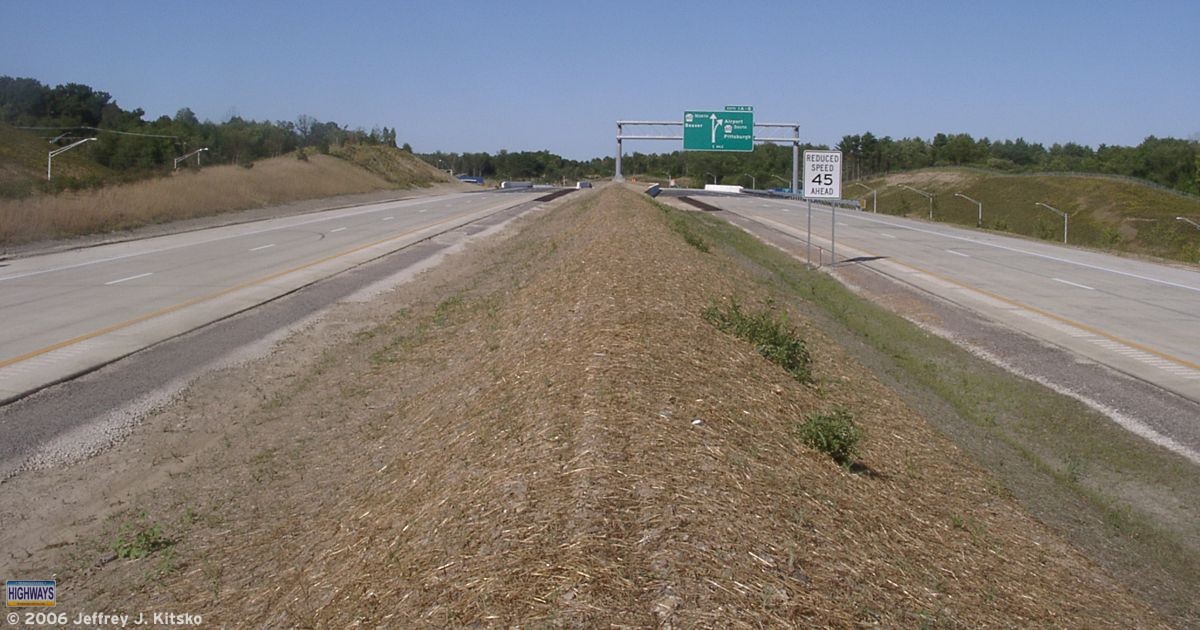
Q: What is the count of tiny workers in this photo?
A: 0